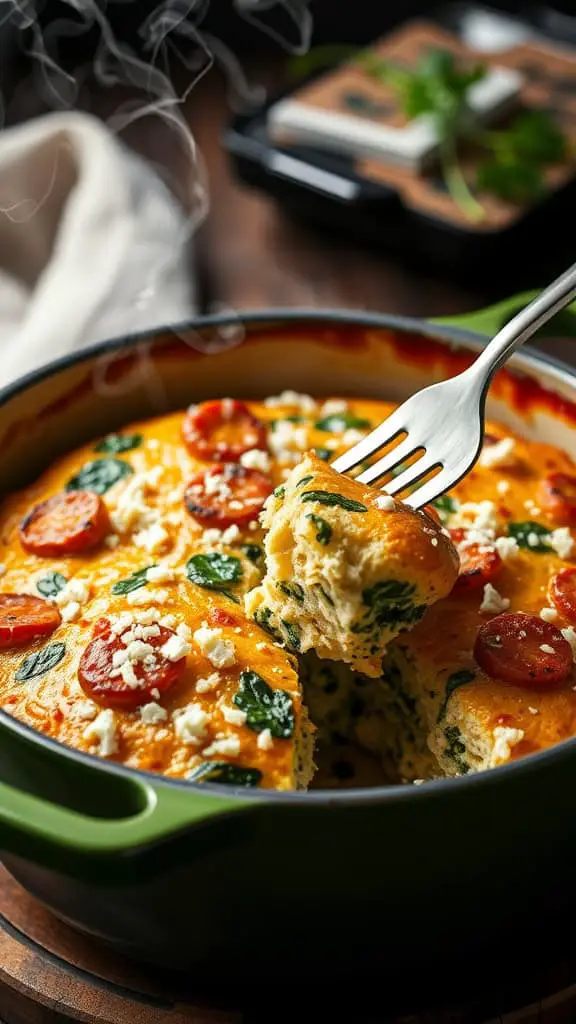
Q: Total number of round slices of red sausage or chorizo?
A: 9